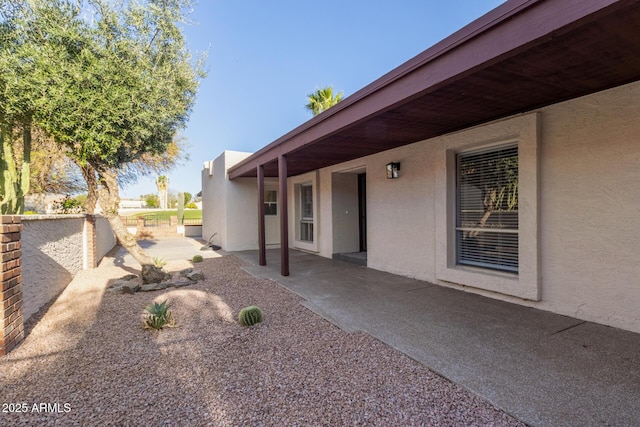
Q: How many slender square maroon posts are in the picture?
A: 2